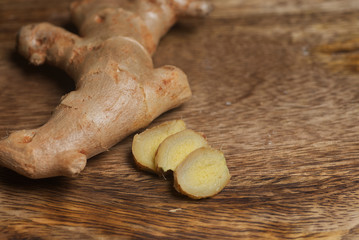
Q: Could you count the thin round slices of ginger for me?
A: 3